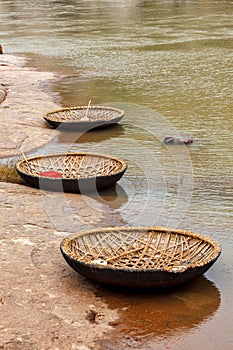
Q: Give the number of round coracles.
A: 3